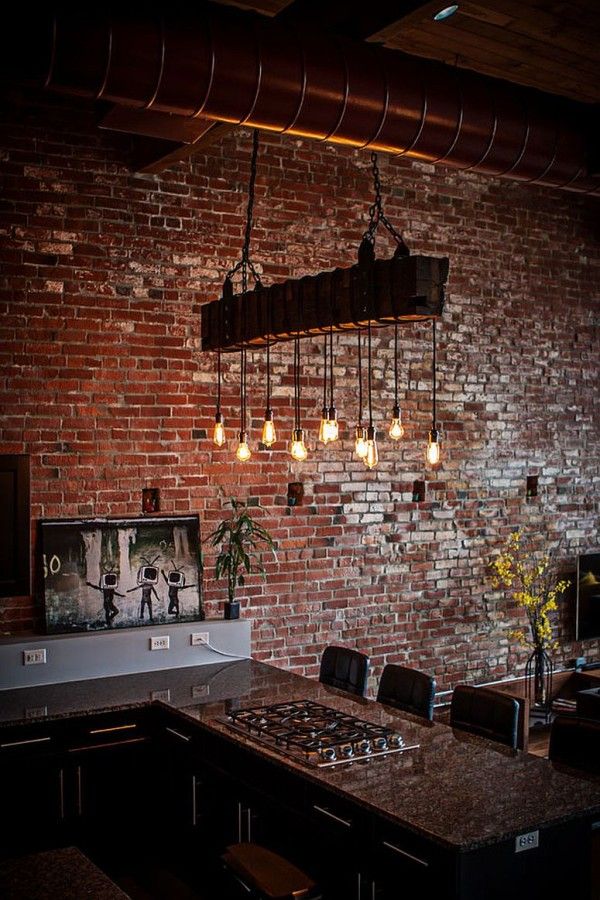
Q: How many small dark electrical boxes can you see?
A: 4